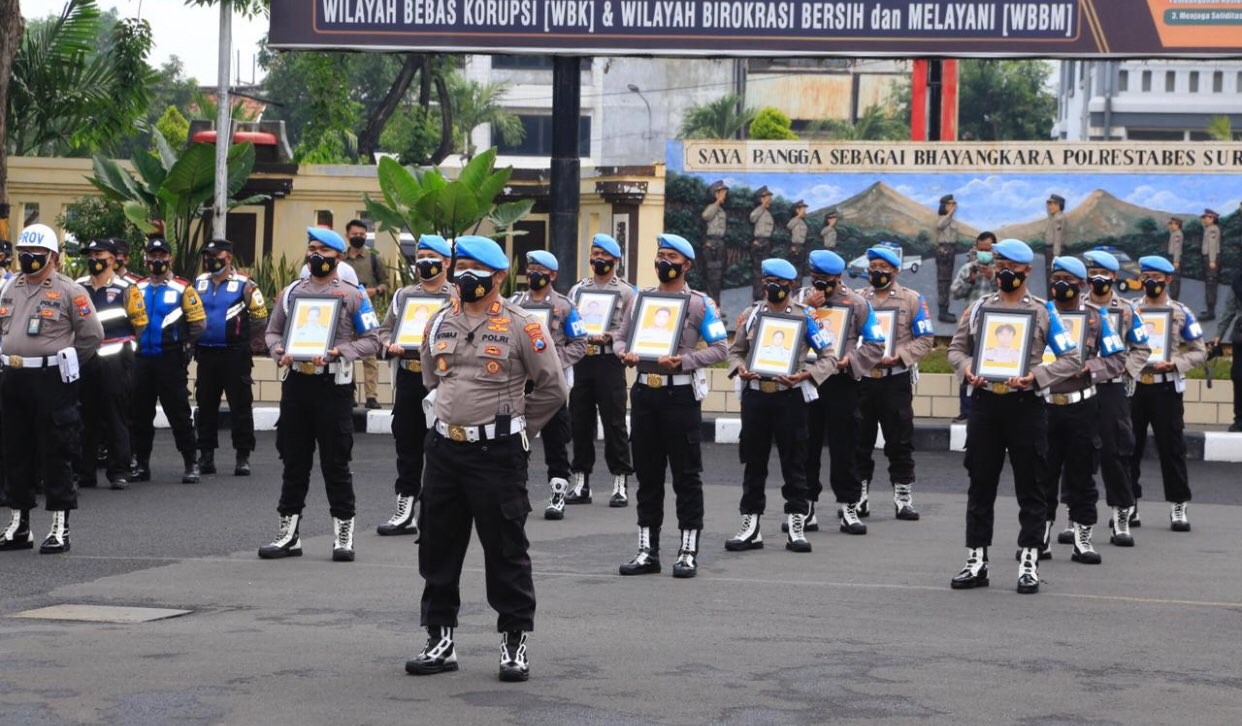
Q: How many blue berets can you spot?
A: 13